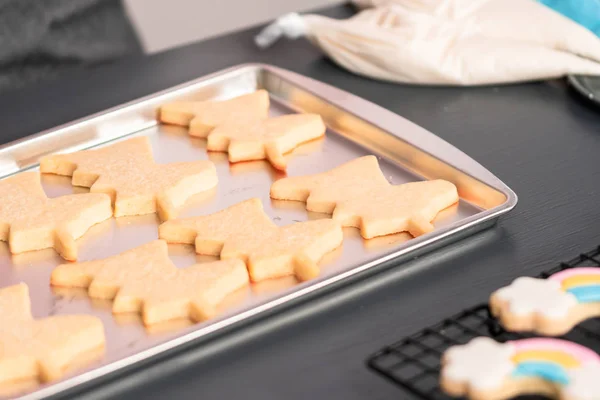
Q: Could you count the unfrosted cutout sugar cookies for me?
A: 7